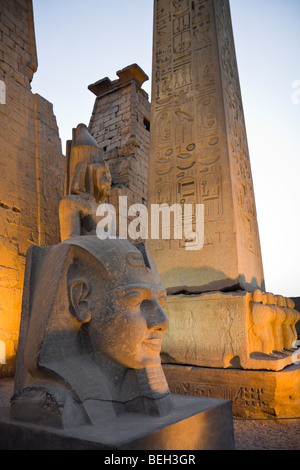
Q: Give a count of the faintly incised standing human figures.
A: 2